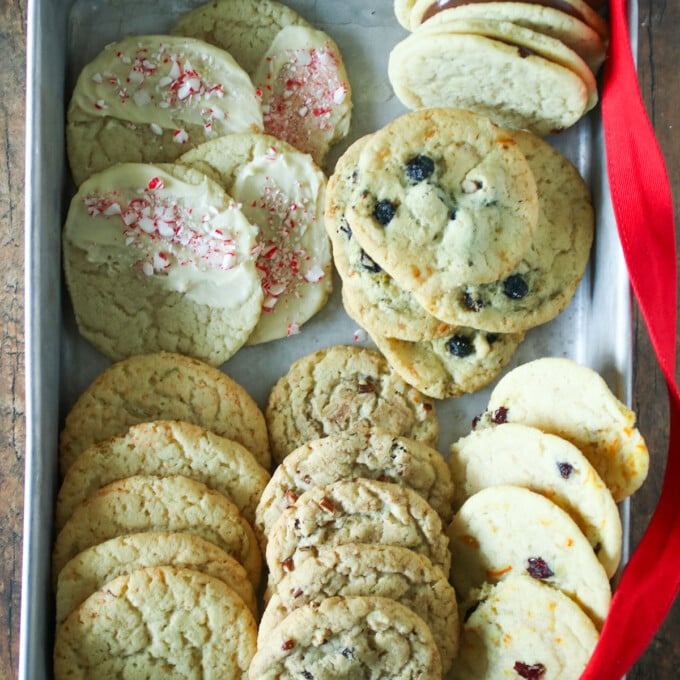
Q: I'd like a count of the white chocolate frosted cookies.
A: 4